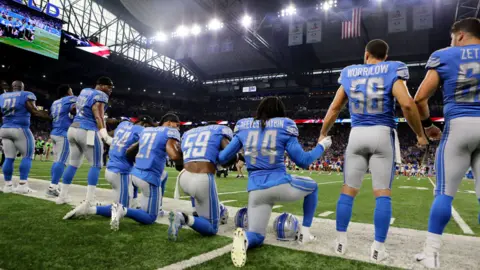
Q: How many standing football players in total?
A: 5